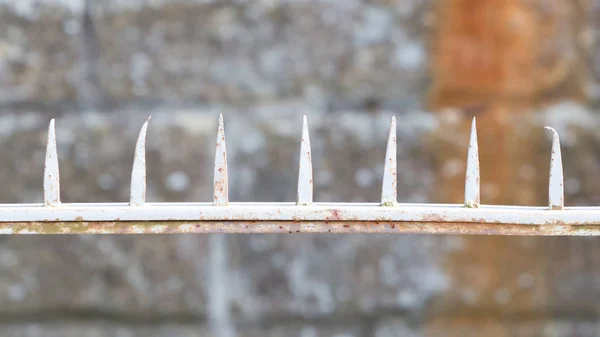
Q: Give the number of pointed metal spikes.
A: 7